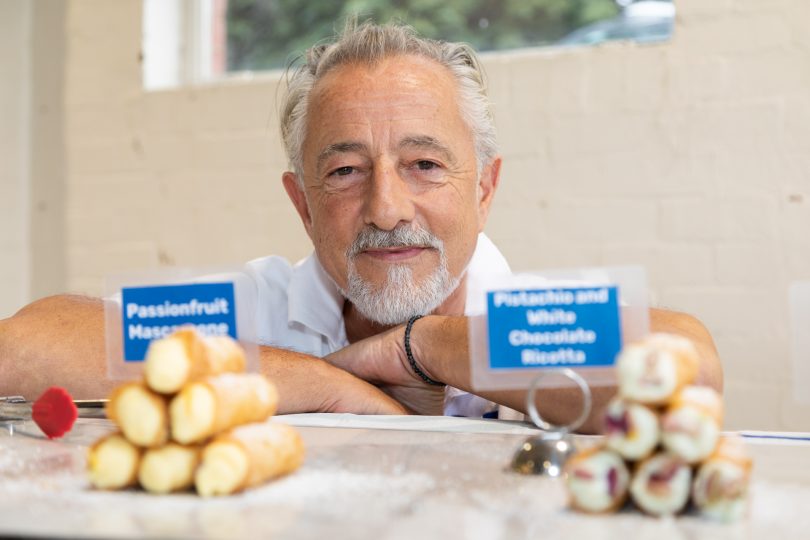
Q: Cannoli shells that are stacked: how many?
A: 12